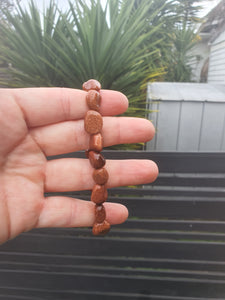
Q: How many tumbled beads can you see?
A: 9